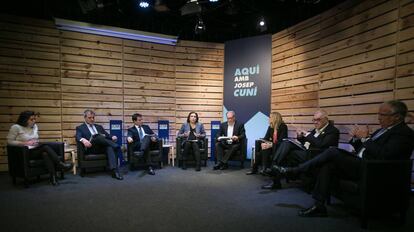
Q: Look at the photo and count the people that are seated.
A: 8